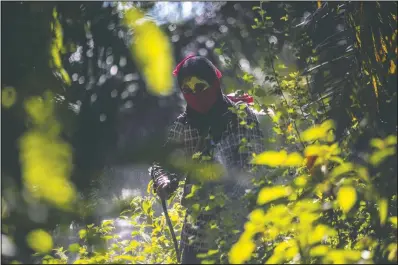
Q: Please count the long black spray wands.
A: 1